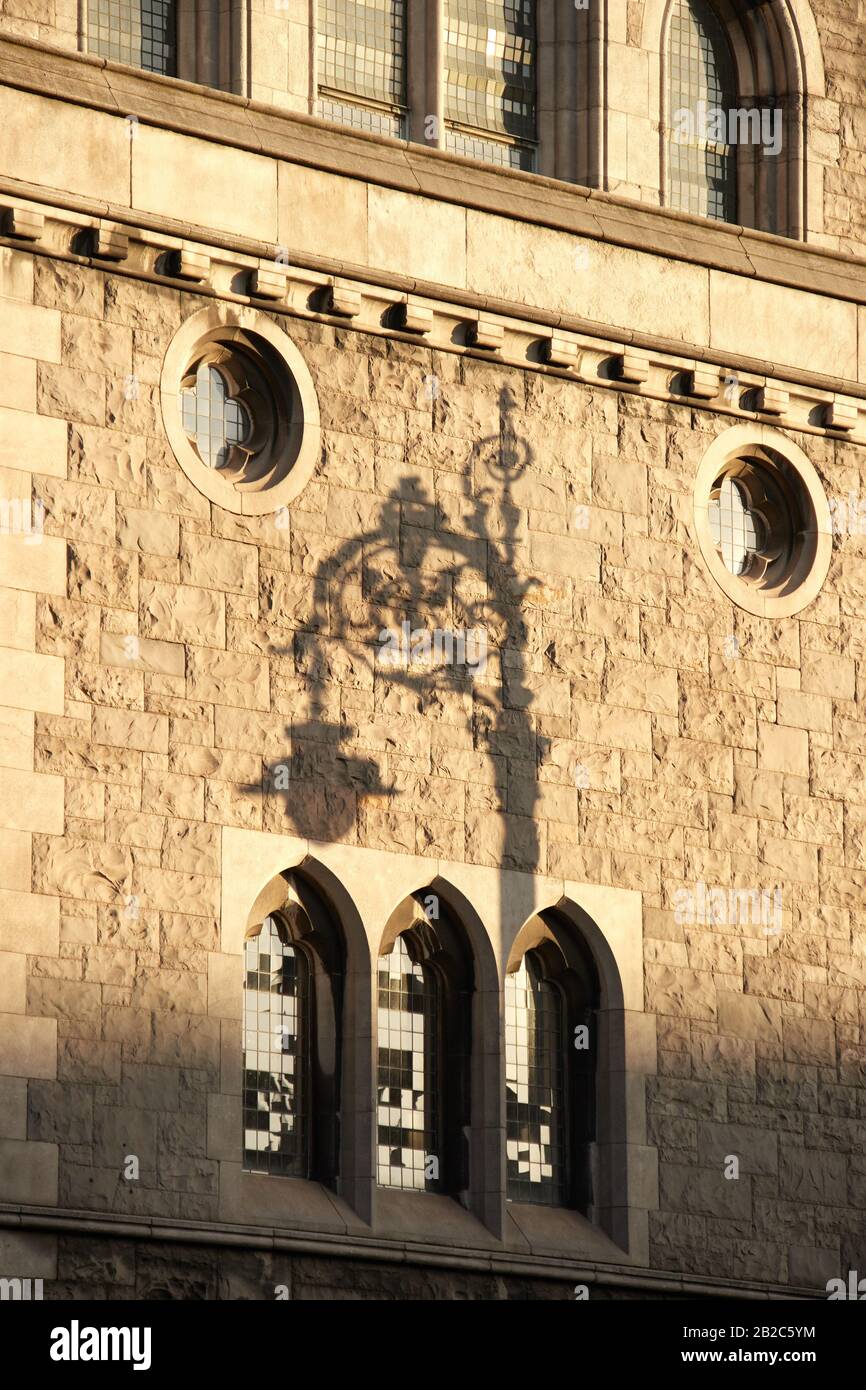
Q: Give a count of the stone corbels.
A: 12